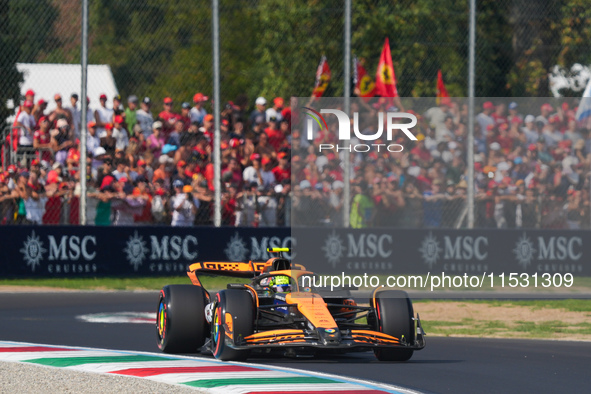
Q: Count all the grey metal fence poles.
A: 4